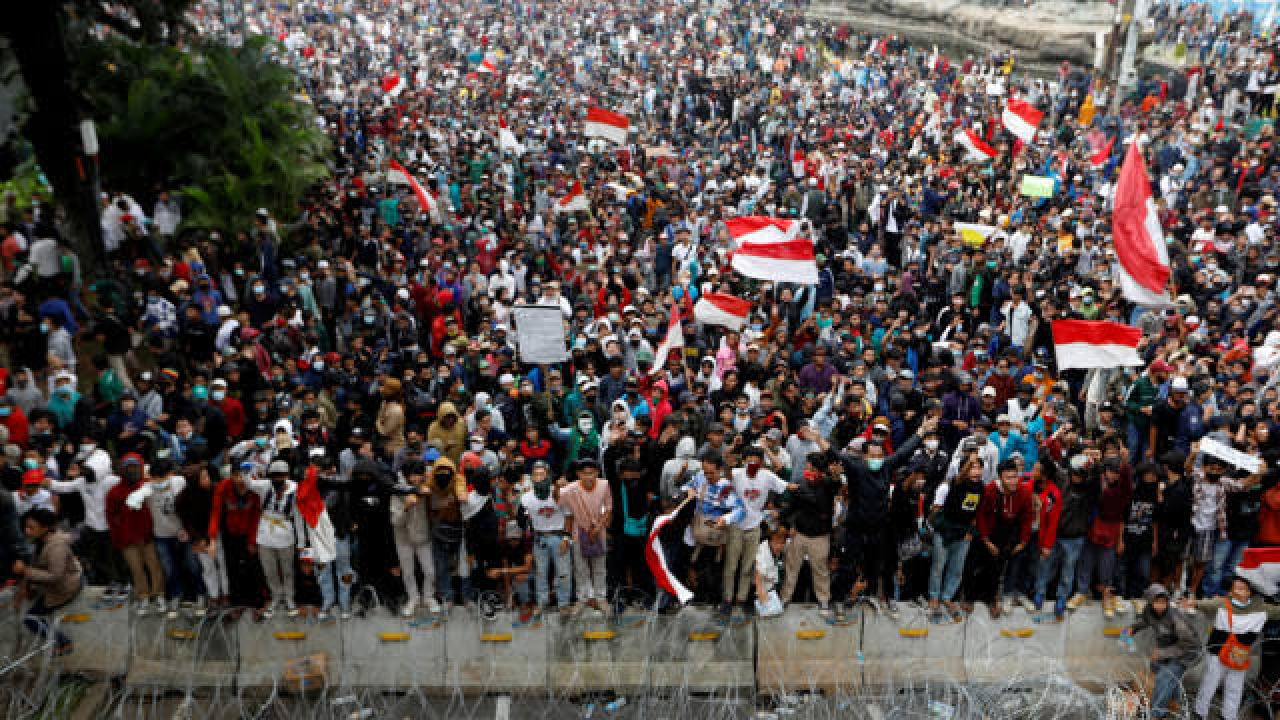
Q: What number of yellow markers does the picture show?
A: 11